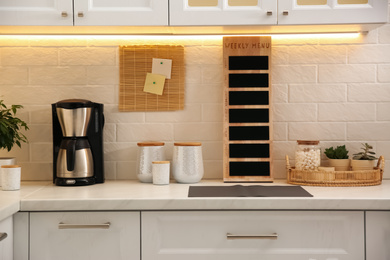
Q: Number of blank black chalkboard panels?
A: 7